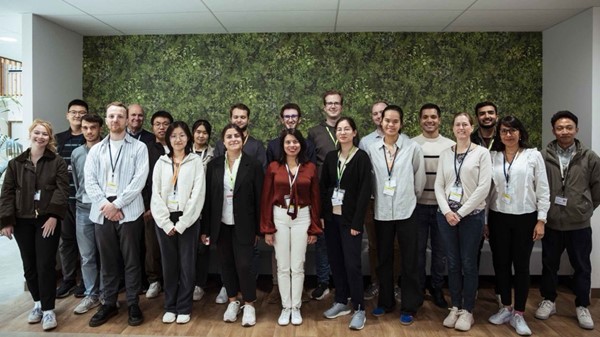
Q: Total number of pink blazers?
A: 0